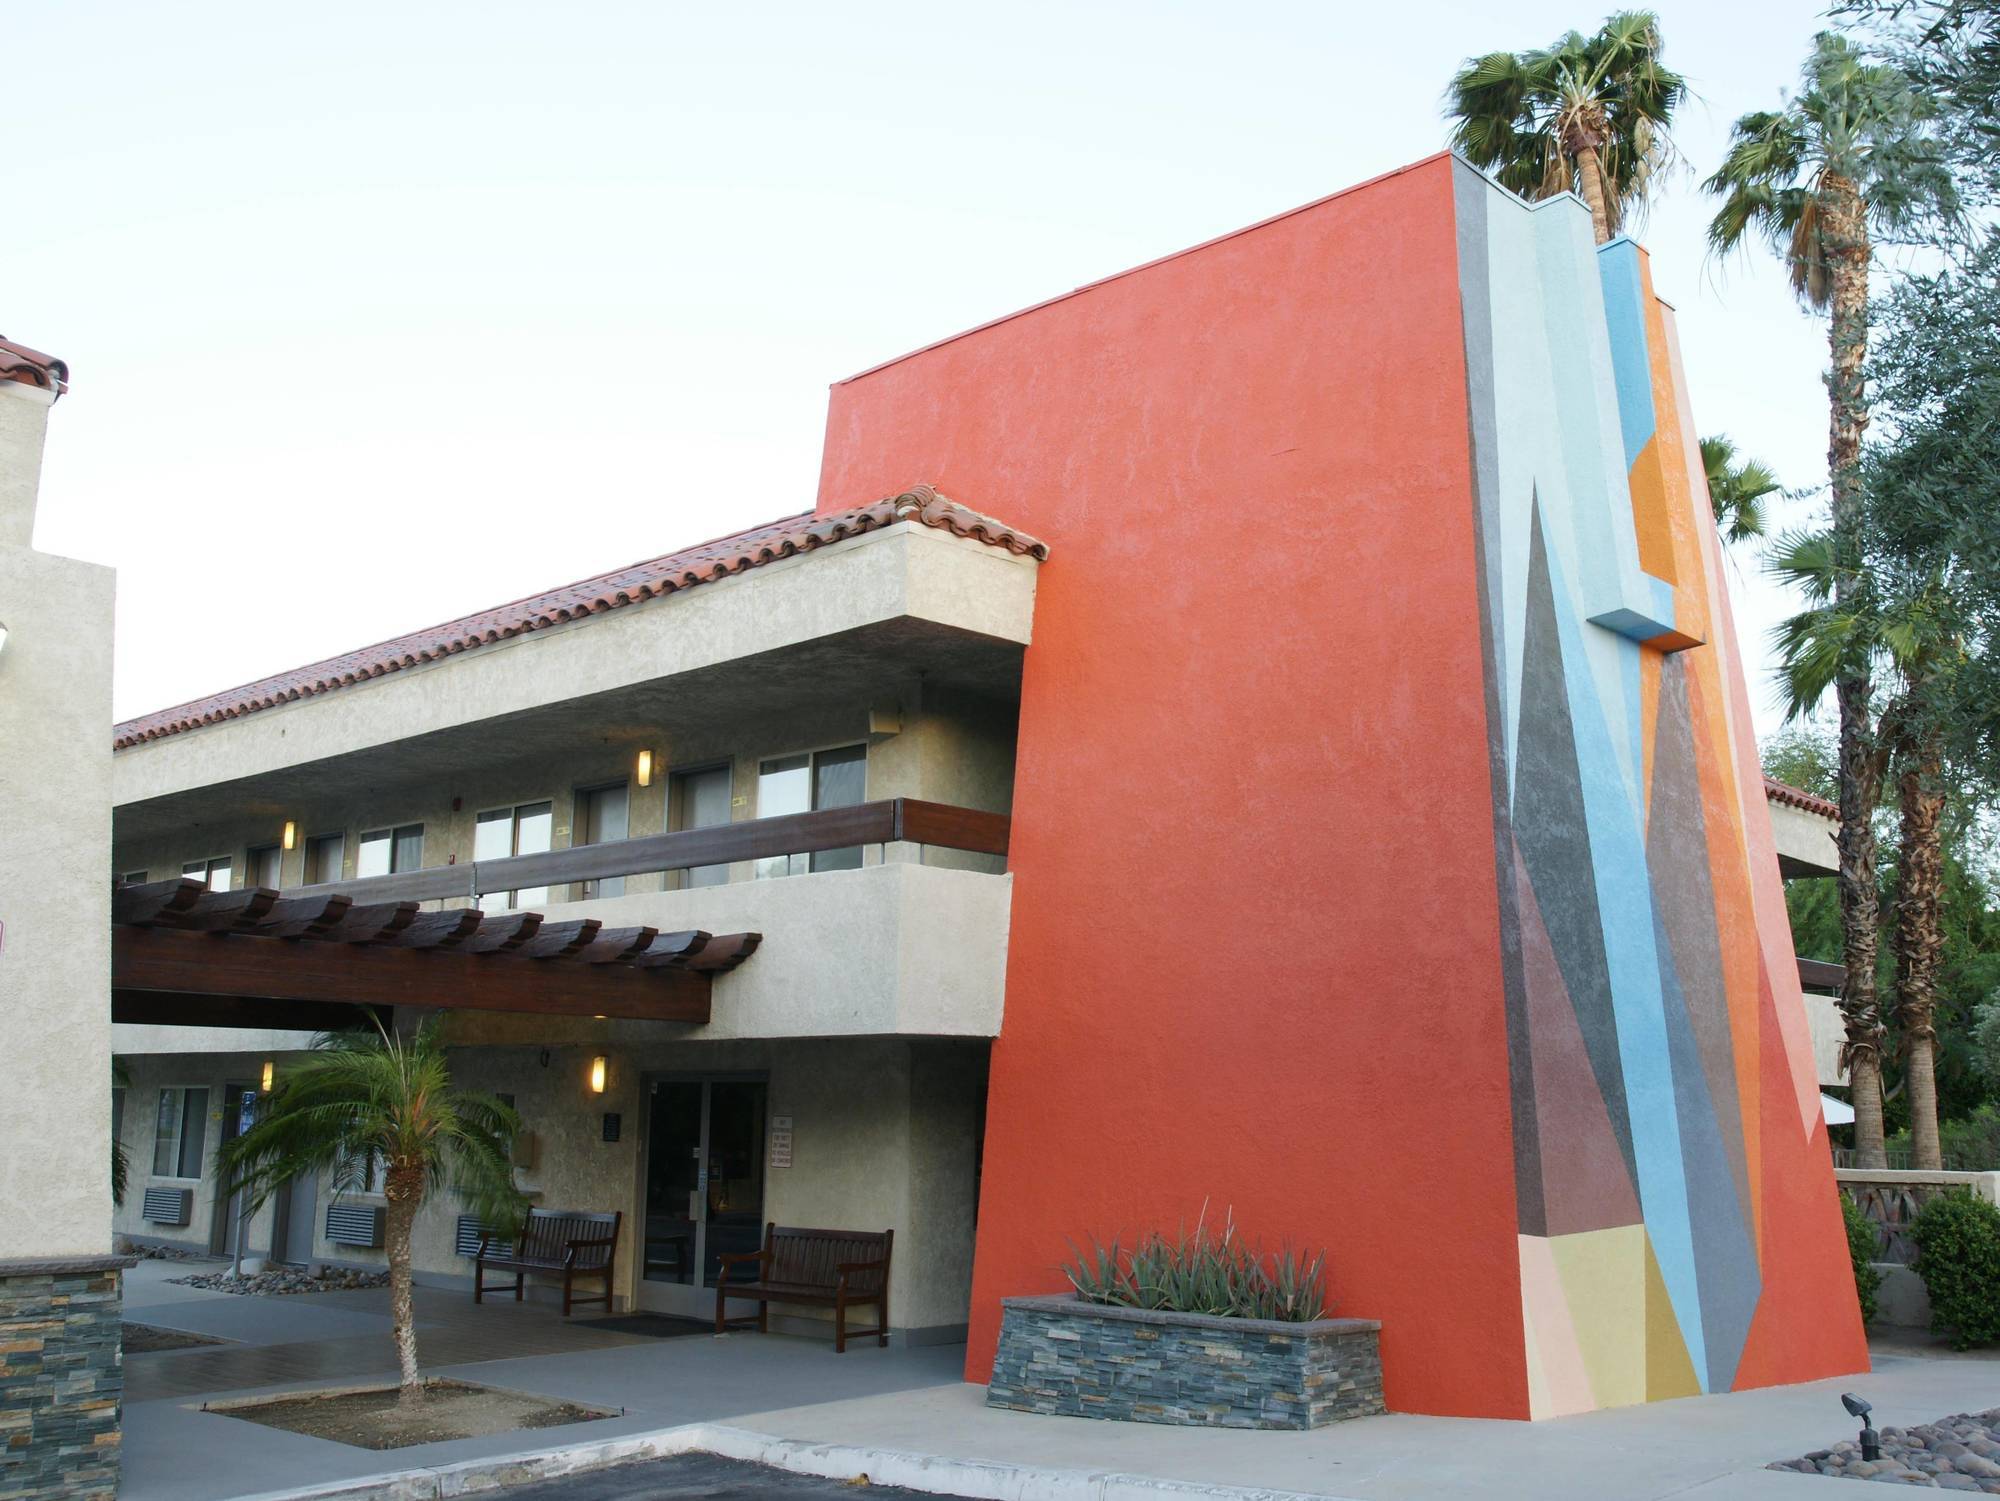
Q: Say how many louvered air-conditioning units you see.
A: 3